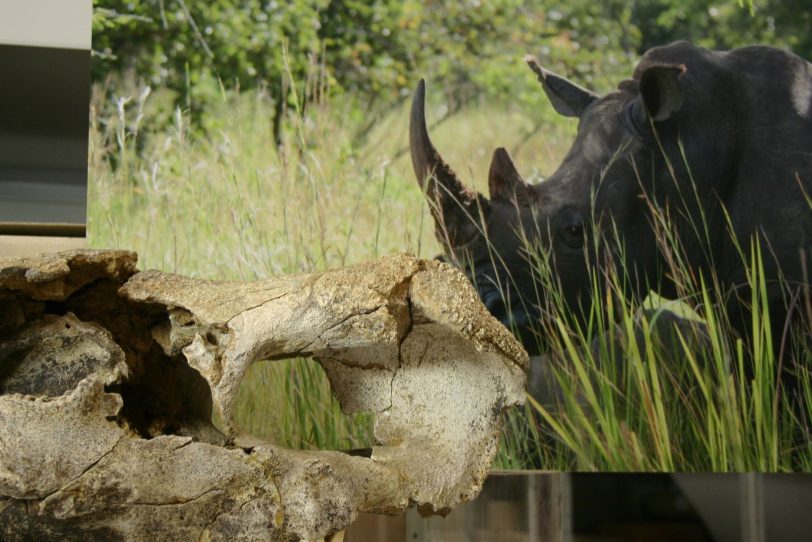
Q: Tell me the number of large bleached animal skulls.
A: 1